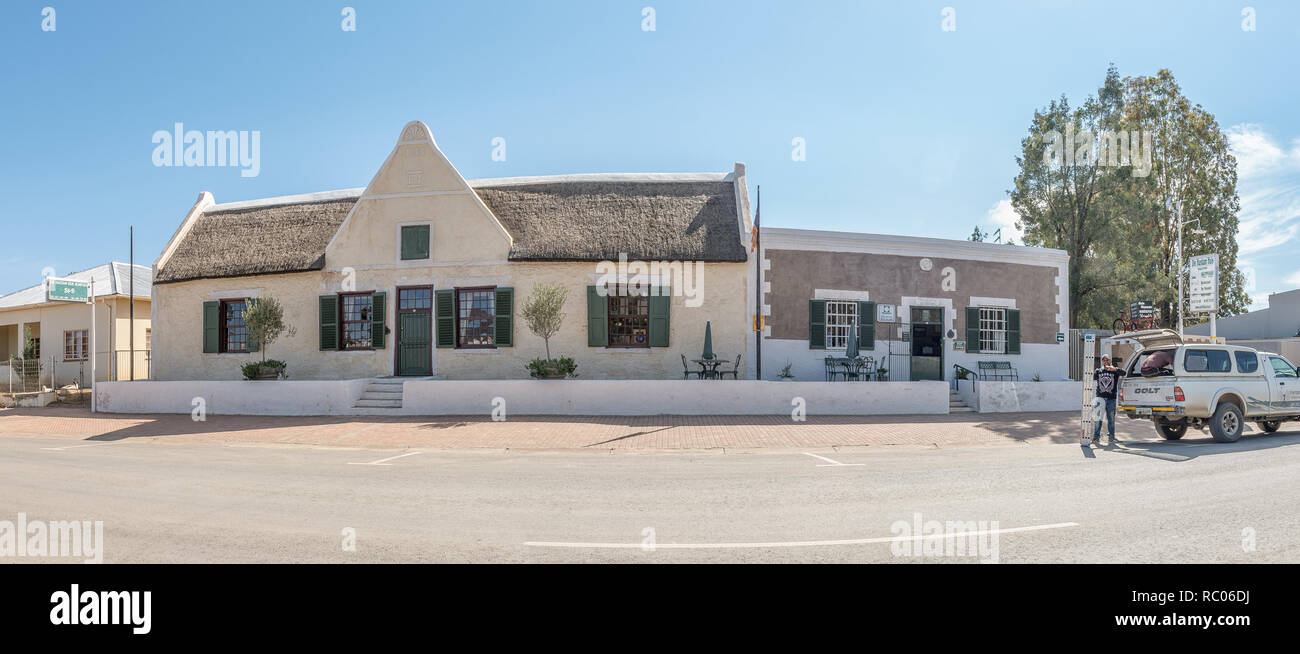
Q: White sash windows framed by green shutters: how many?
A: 2